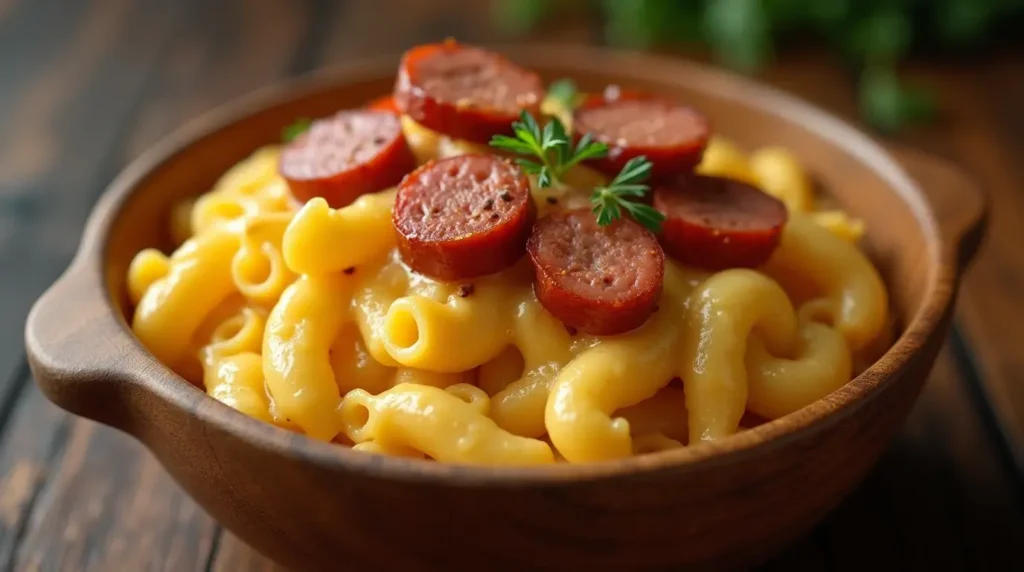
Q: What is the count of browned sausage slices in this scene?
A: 6